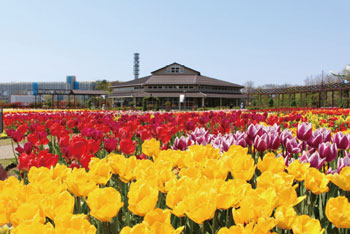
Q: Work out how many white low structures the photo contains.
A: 1